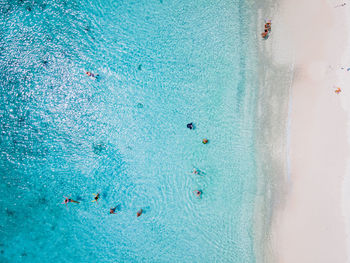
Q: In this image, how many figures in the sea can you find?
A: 9